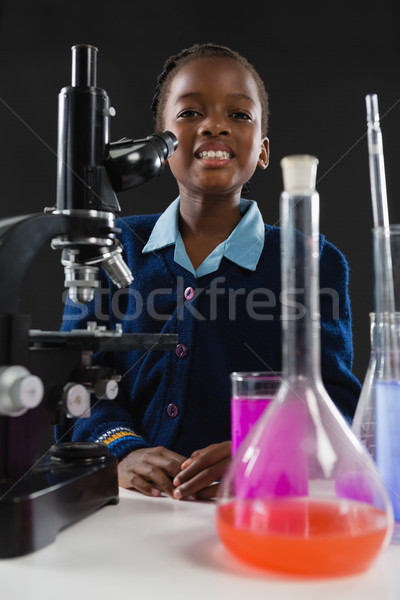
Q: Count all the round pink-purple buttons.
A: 3